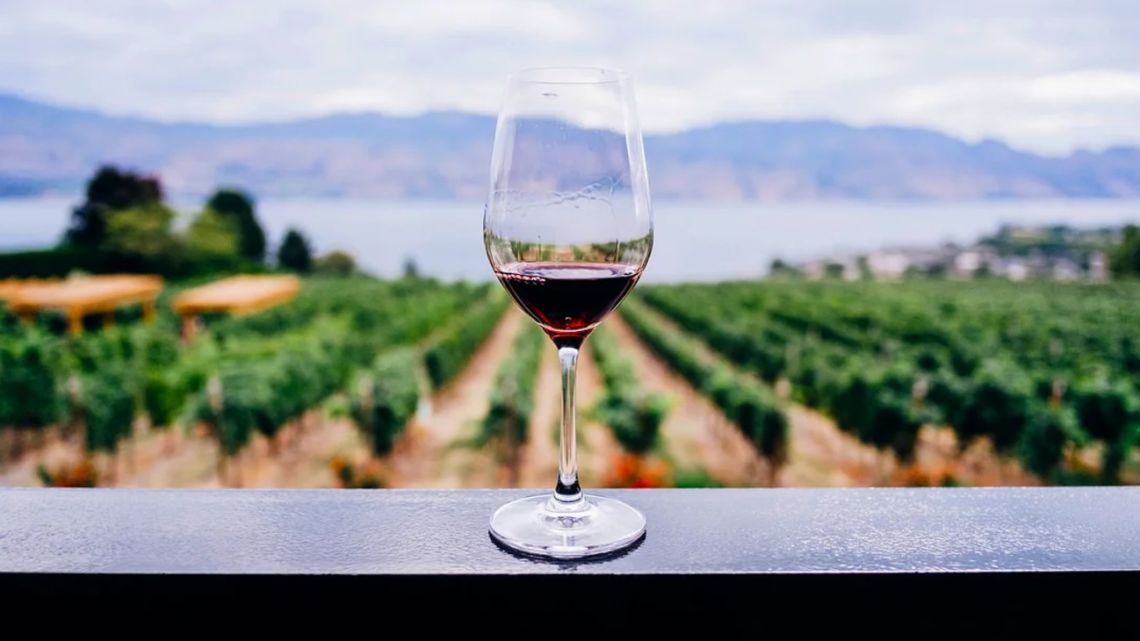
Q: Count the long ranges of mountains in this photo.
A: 1